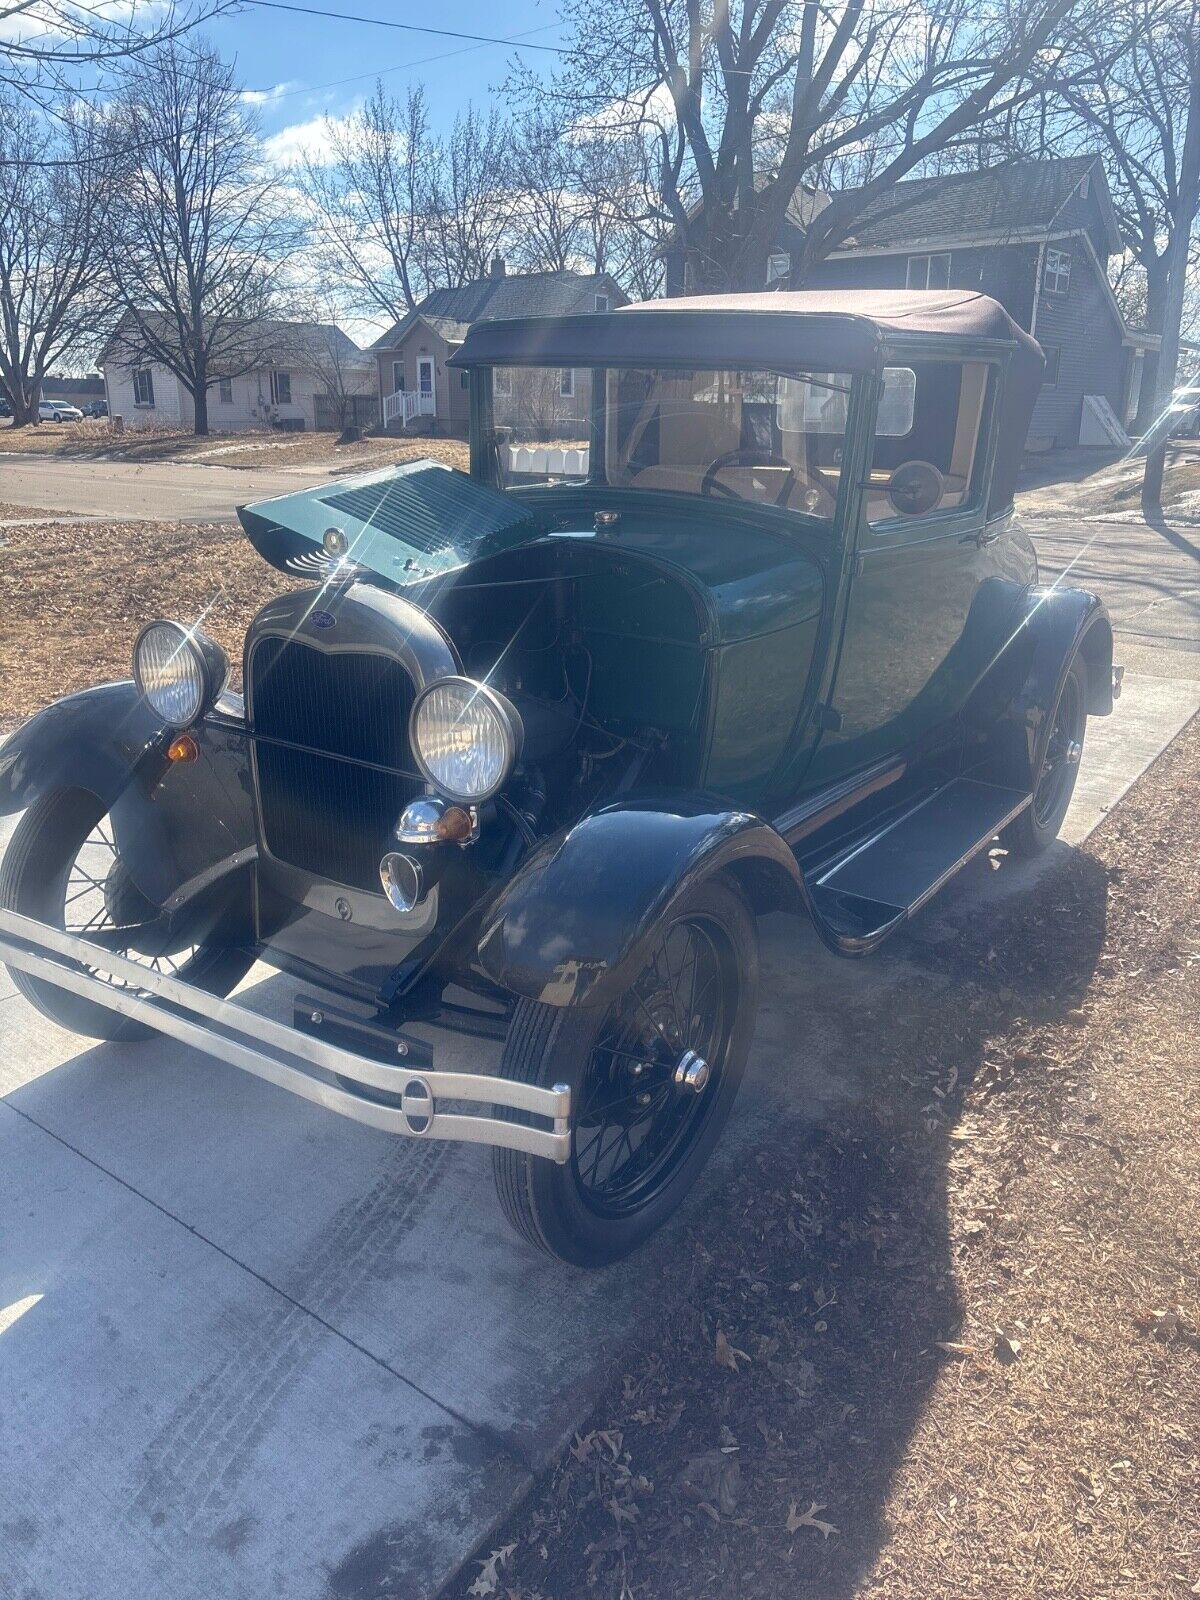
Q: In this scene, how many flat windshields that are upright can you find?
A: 1